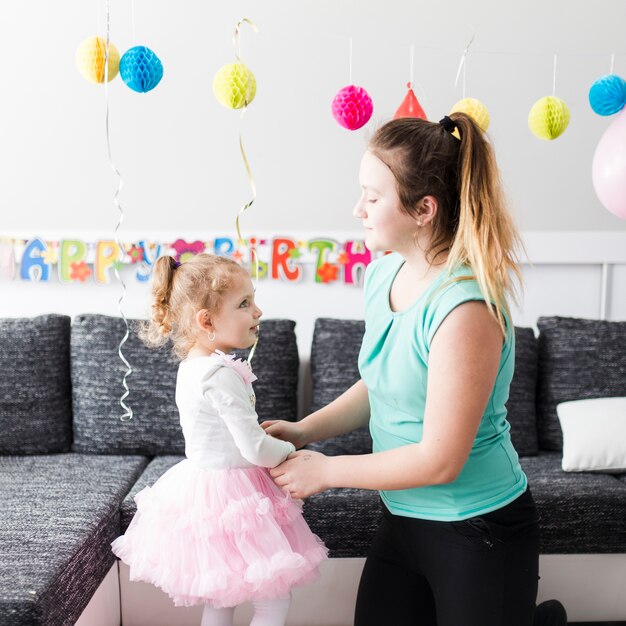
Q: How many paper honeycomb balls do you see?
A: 7